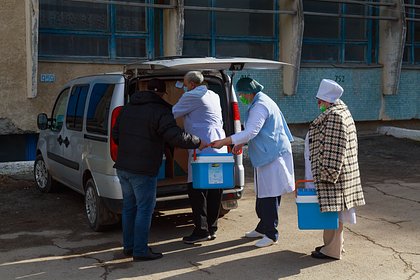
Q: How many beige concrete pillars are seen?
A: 4